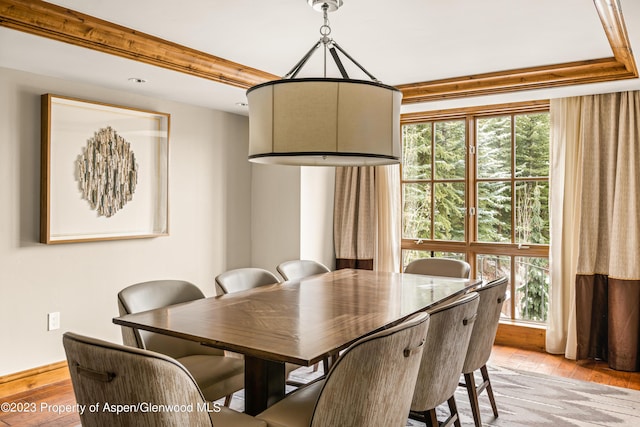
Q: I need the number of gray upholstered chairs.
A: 8